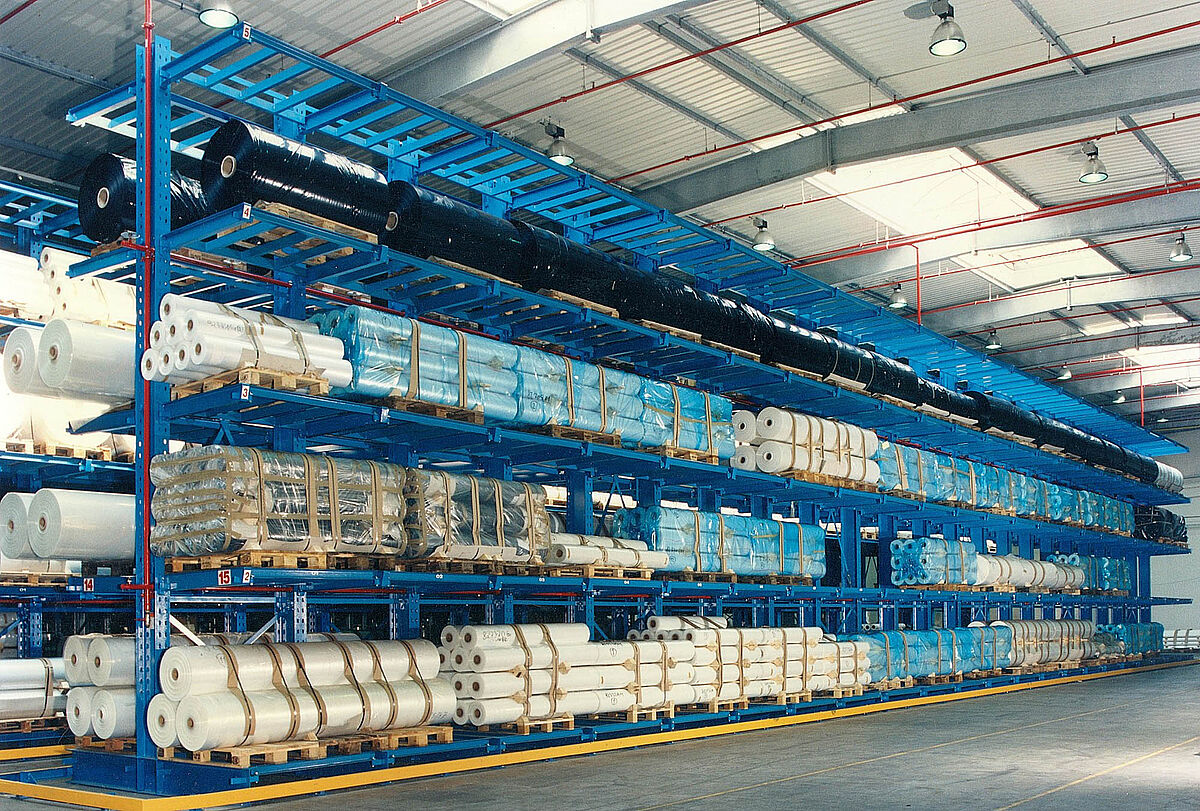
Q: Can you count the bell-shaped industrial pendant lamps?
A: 11